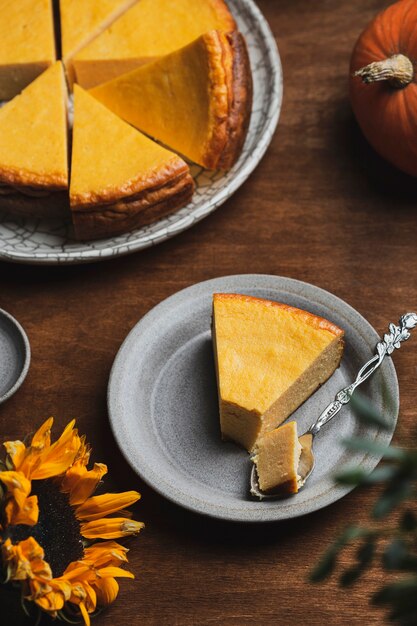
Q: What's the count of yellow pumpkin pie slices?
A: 7